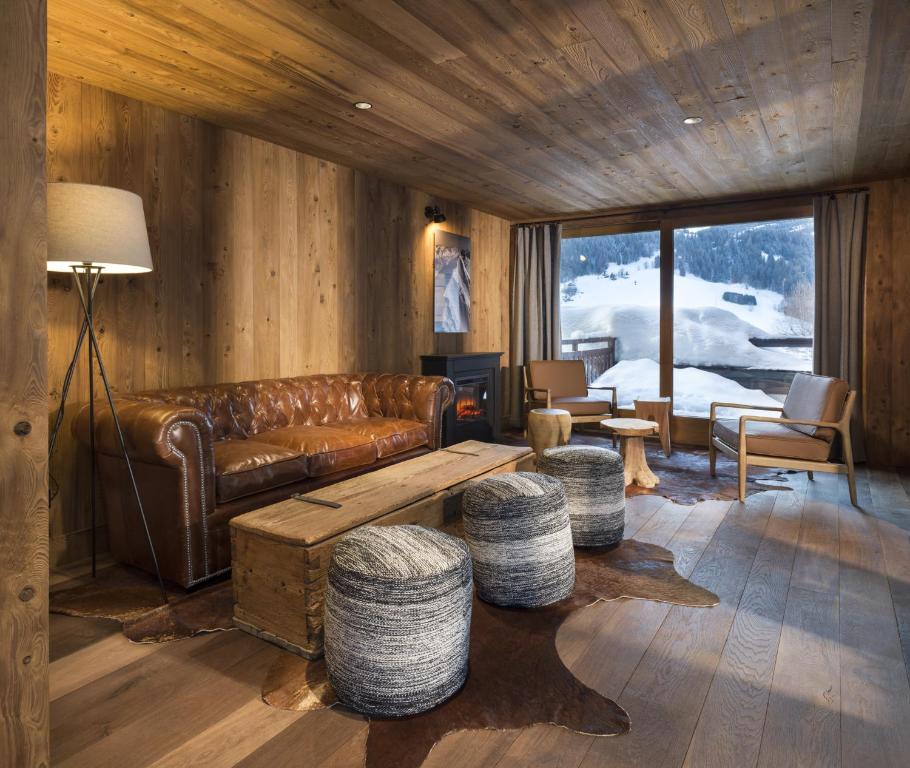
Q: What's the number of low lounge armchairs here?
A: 2